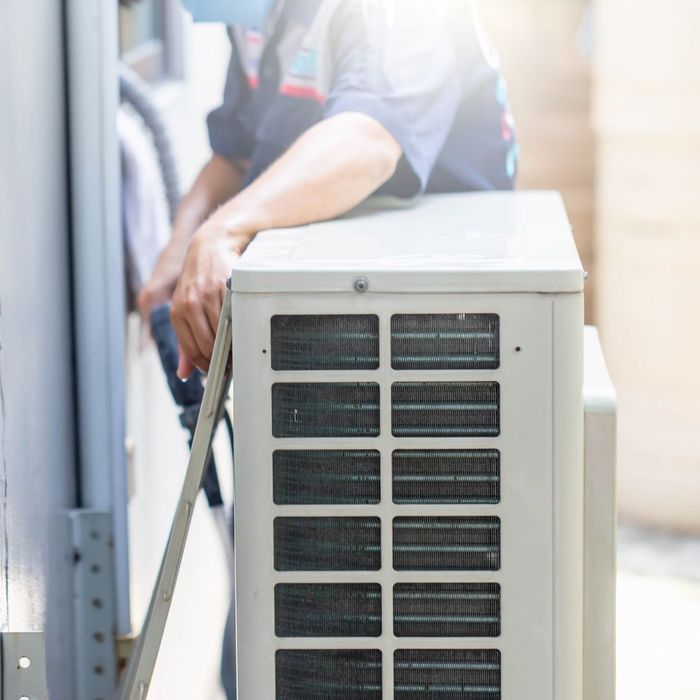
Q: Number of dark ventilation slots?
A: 12